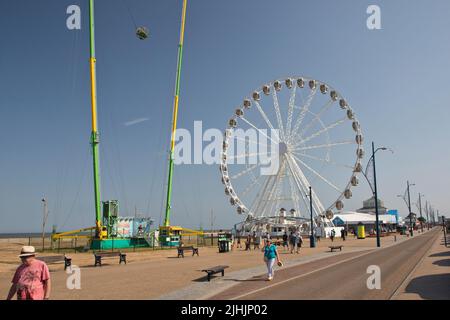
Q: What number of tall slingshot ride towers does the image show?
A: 2